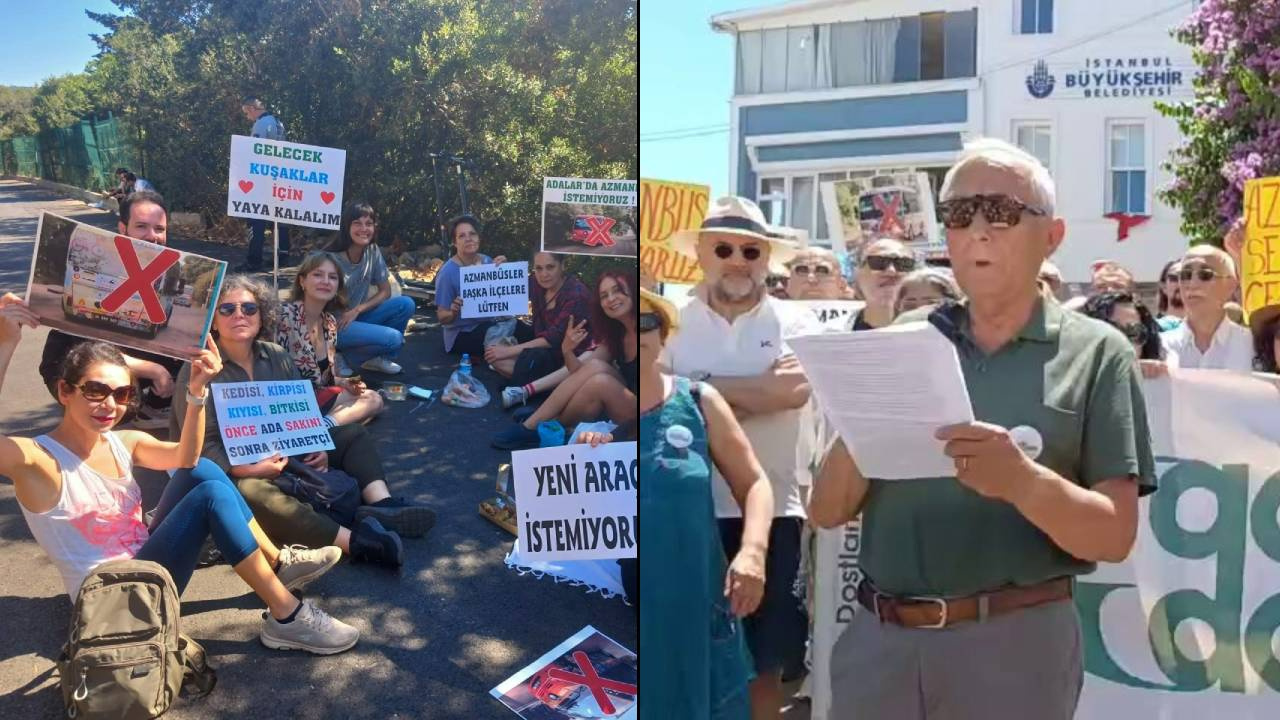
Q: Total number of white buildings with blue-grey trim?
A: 1